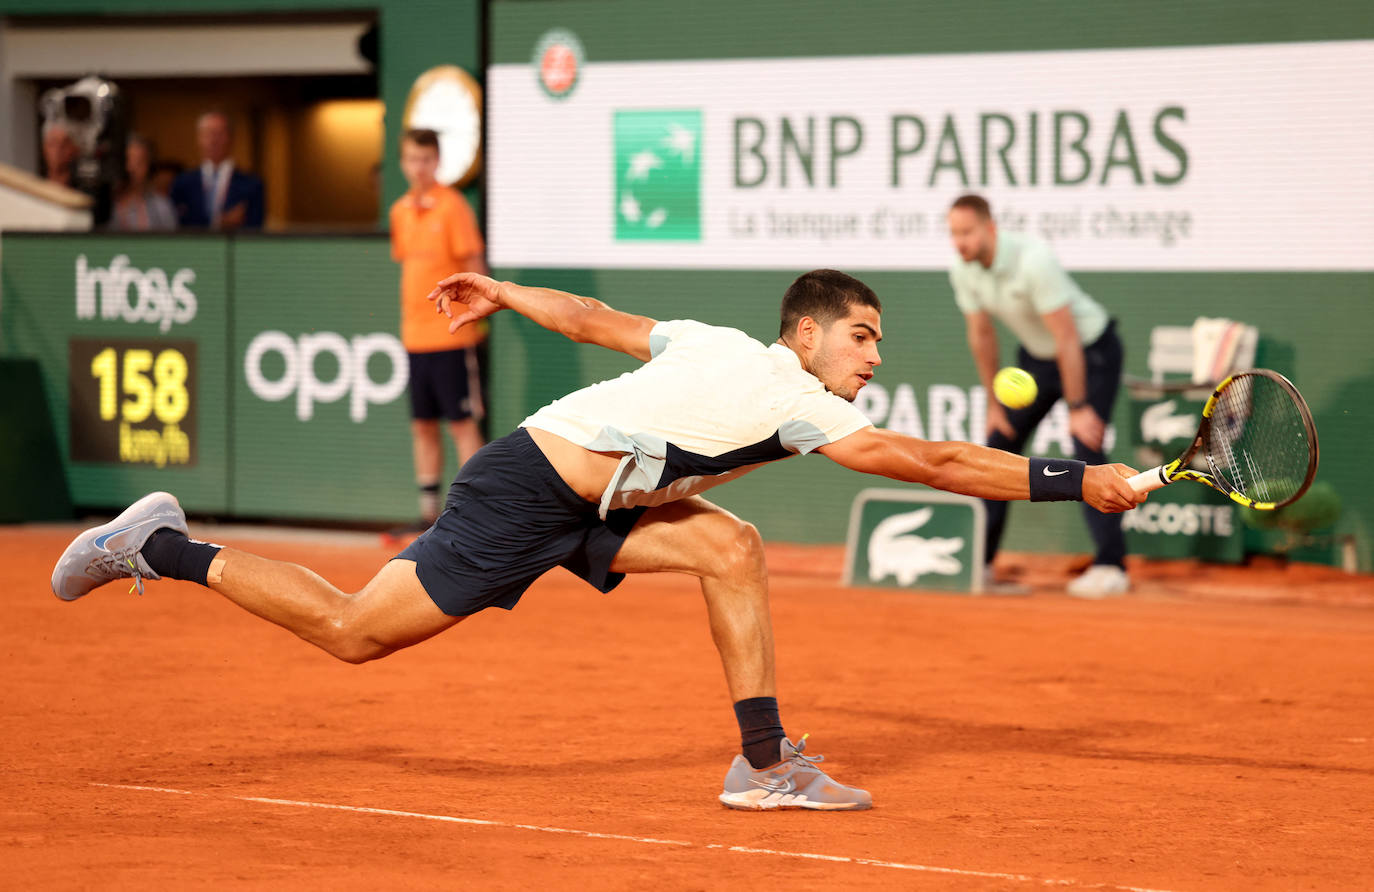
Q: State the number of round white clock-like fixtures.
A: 1